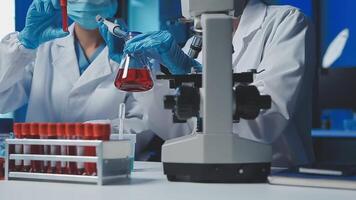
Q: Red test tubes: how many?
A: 11